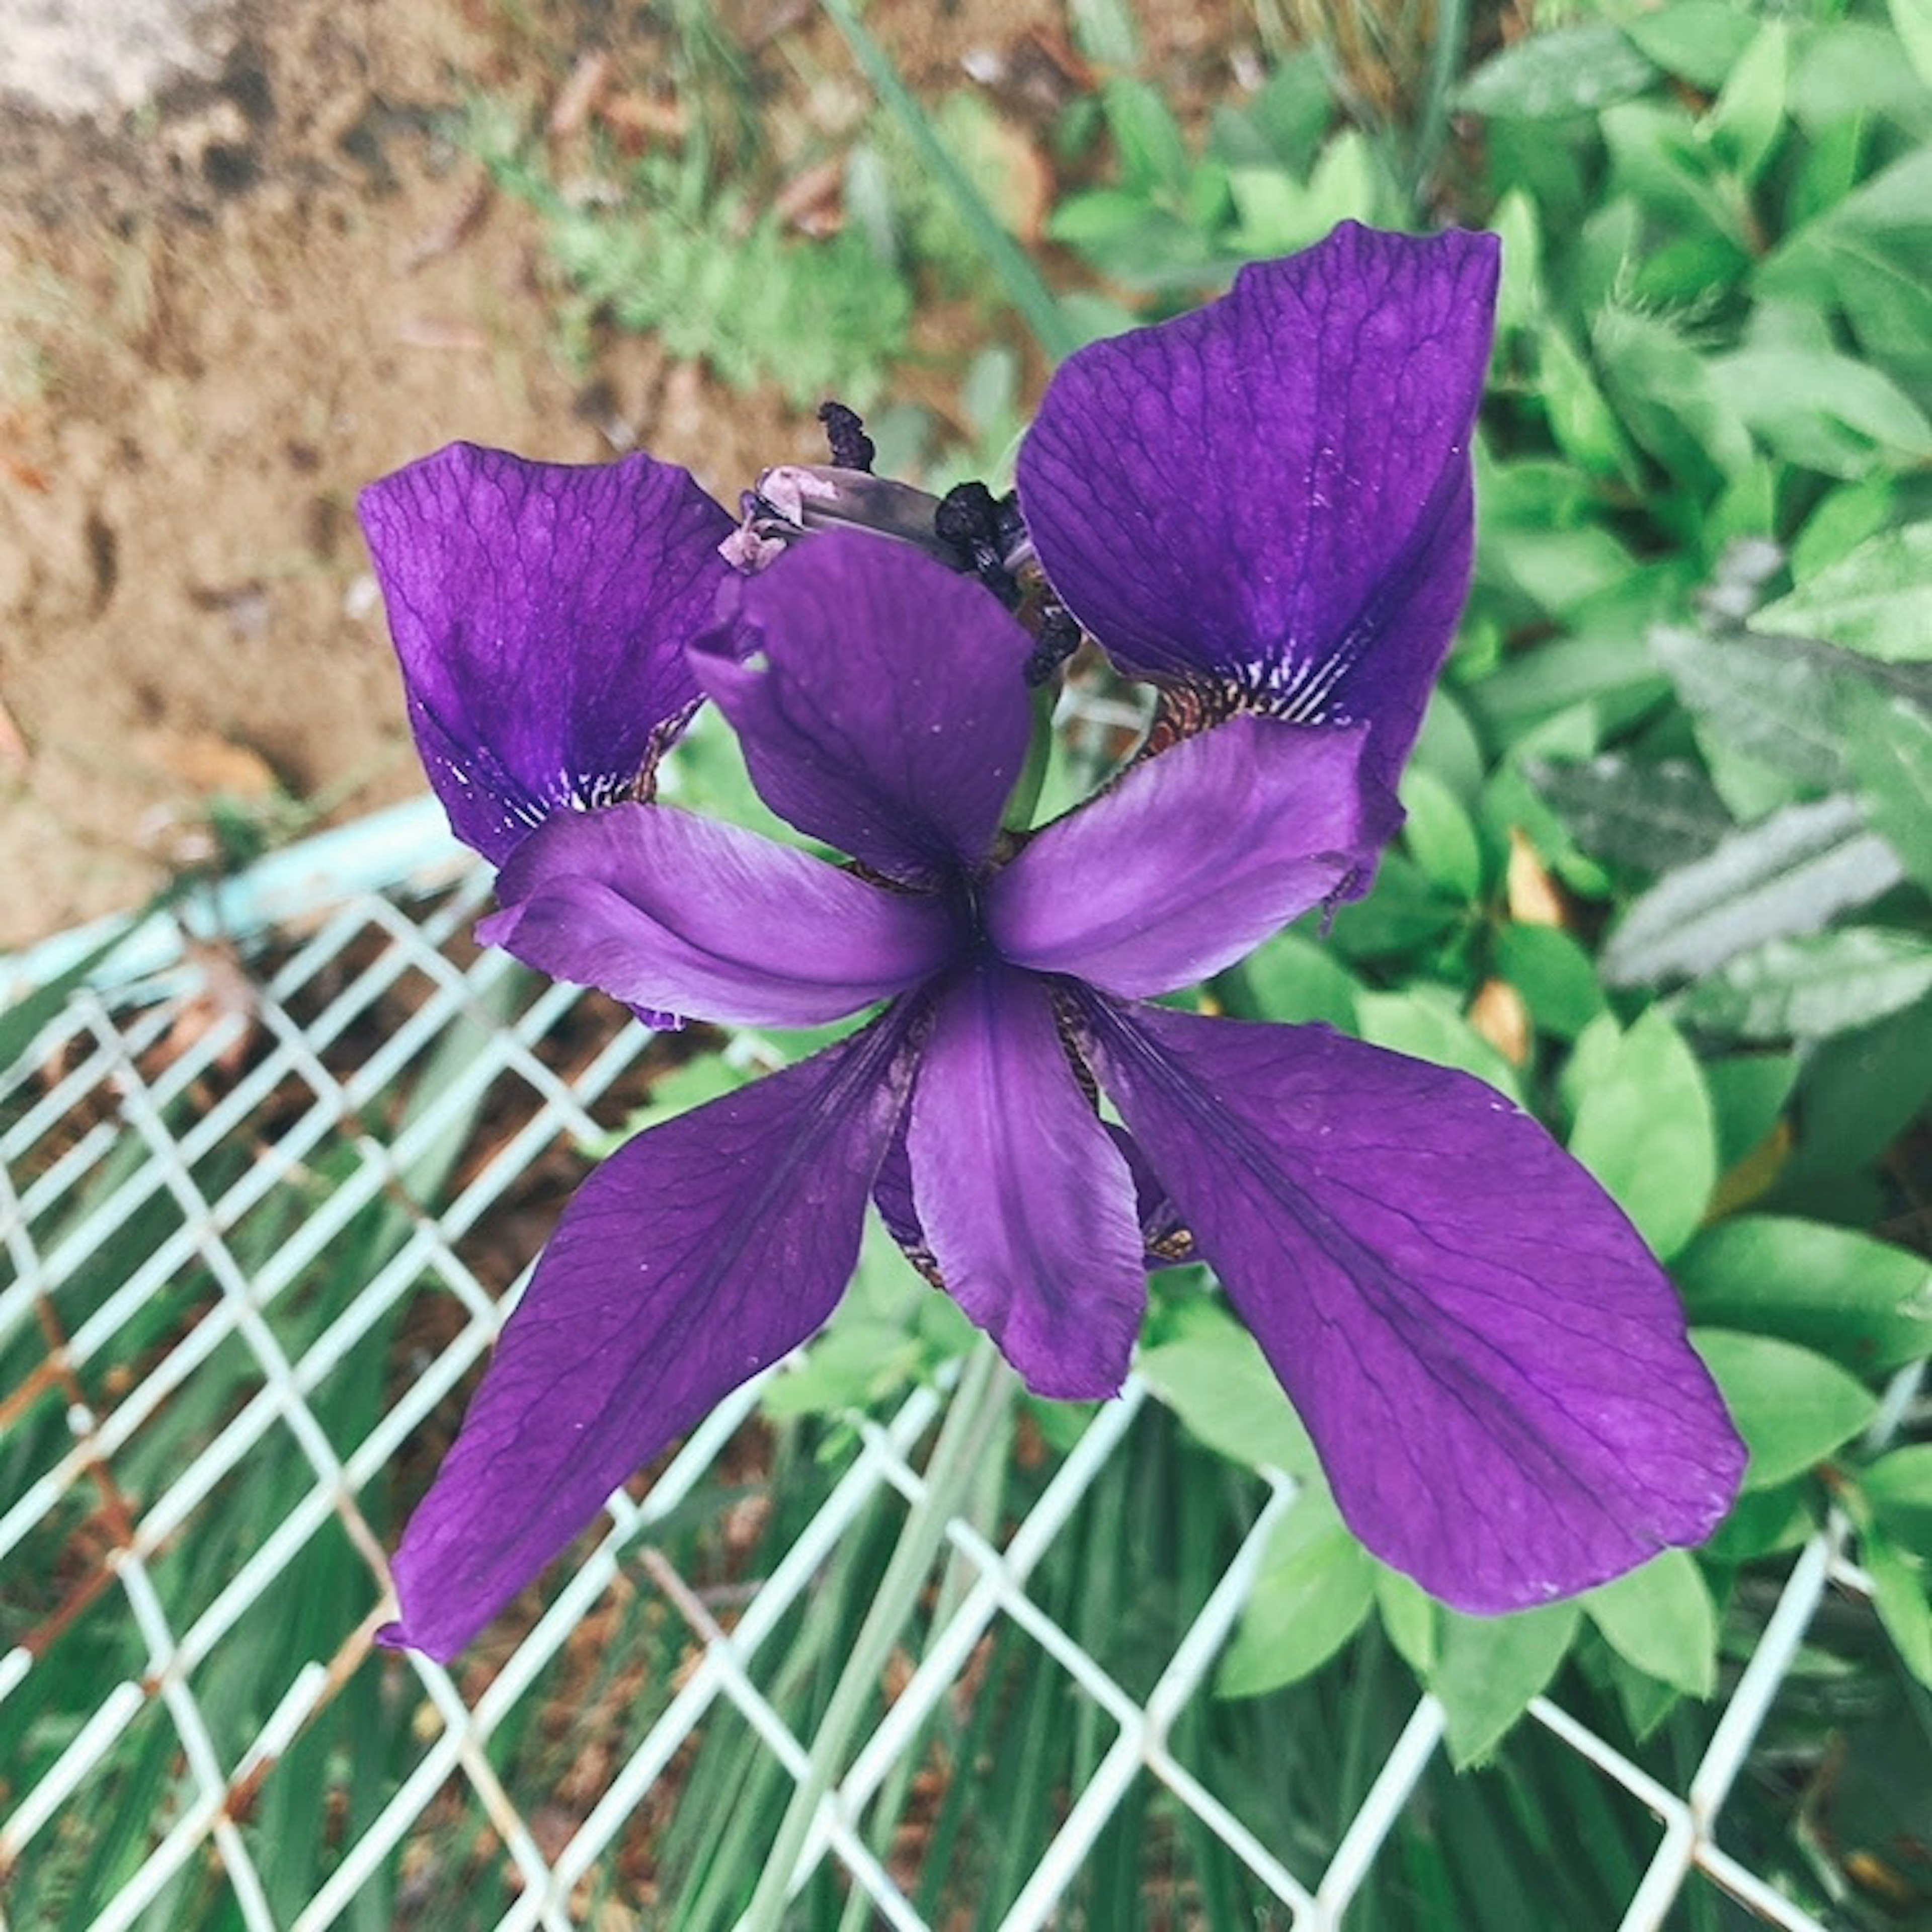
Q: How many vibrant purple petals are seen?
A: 8